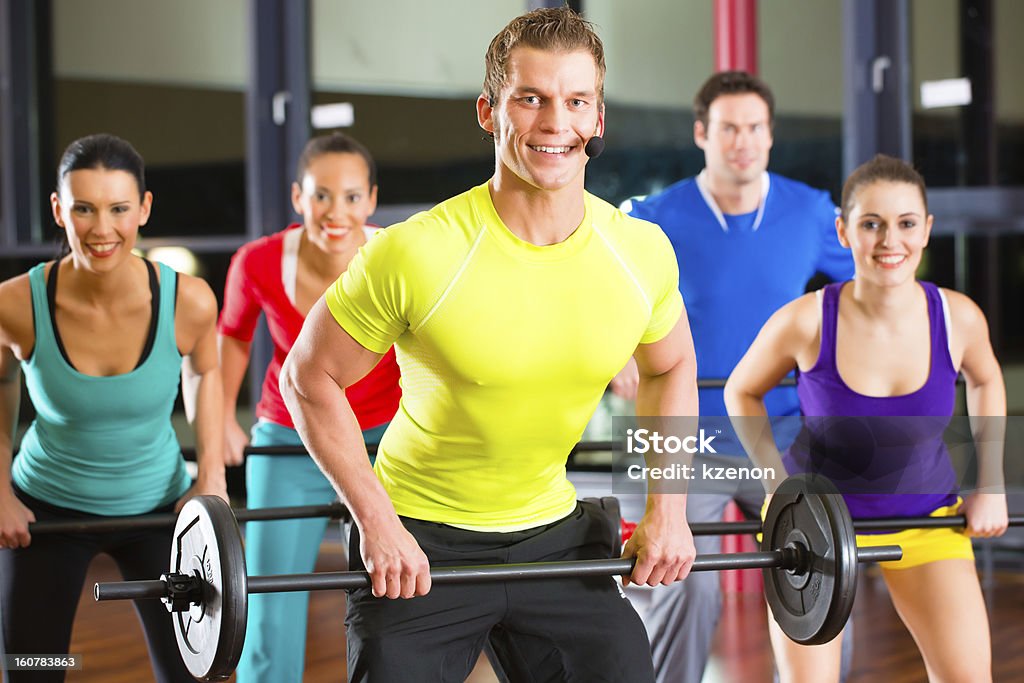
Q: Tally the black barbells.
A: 5